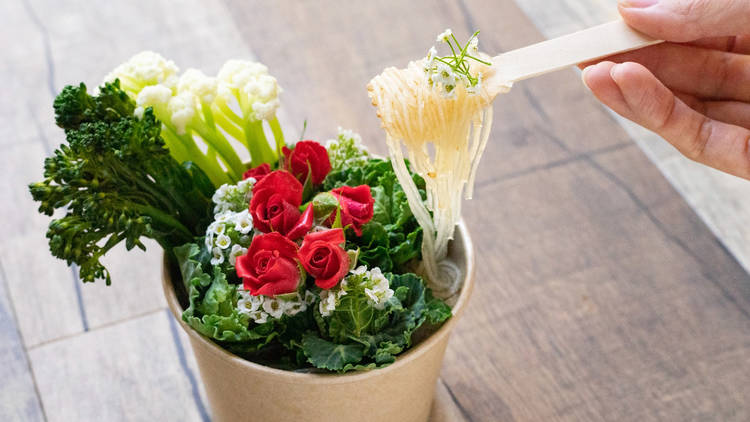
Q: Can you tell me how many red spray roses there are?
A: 6